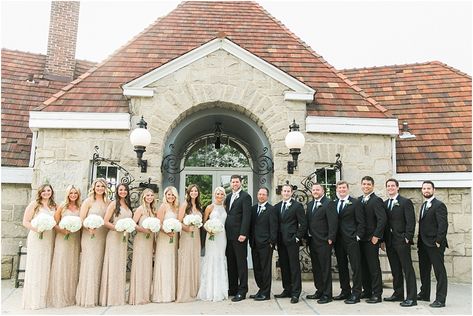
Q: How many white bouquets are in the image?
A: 8